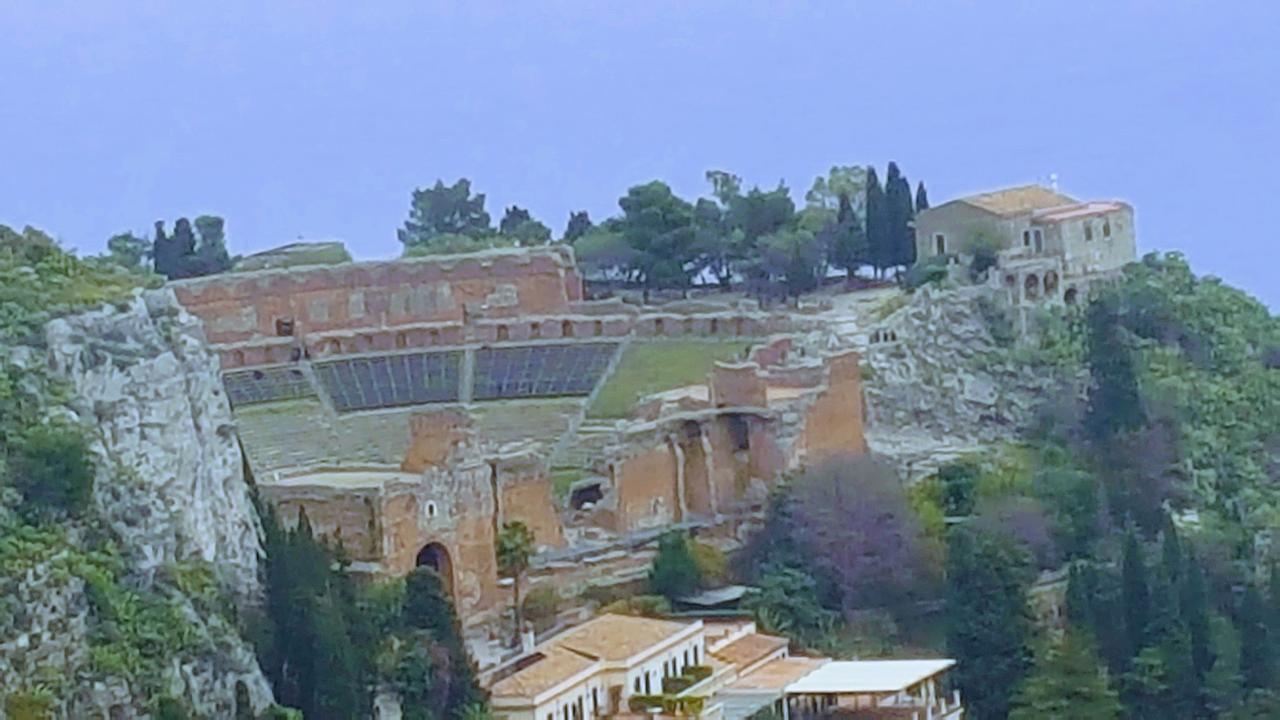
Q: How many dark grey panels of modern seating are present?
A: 3